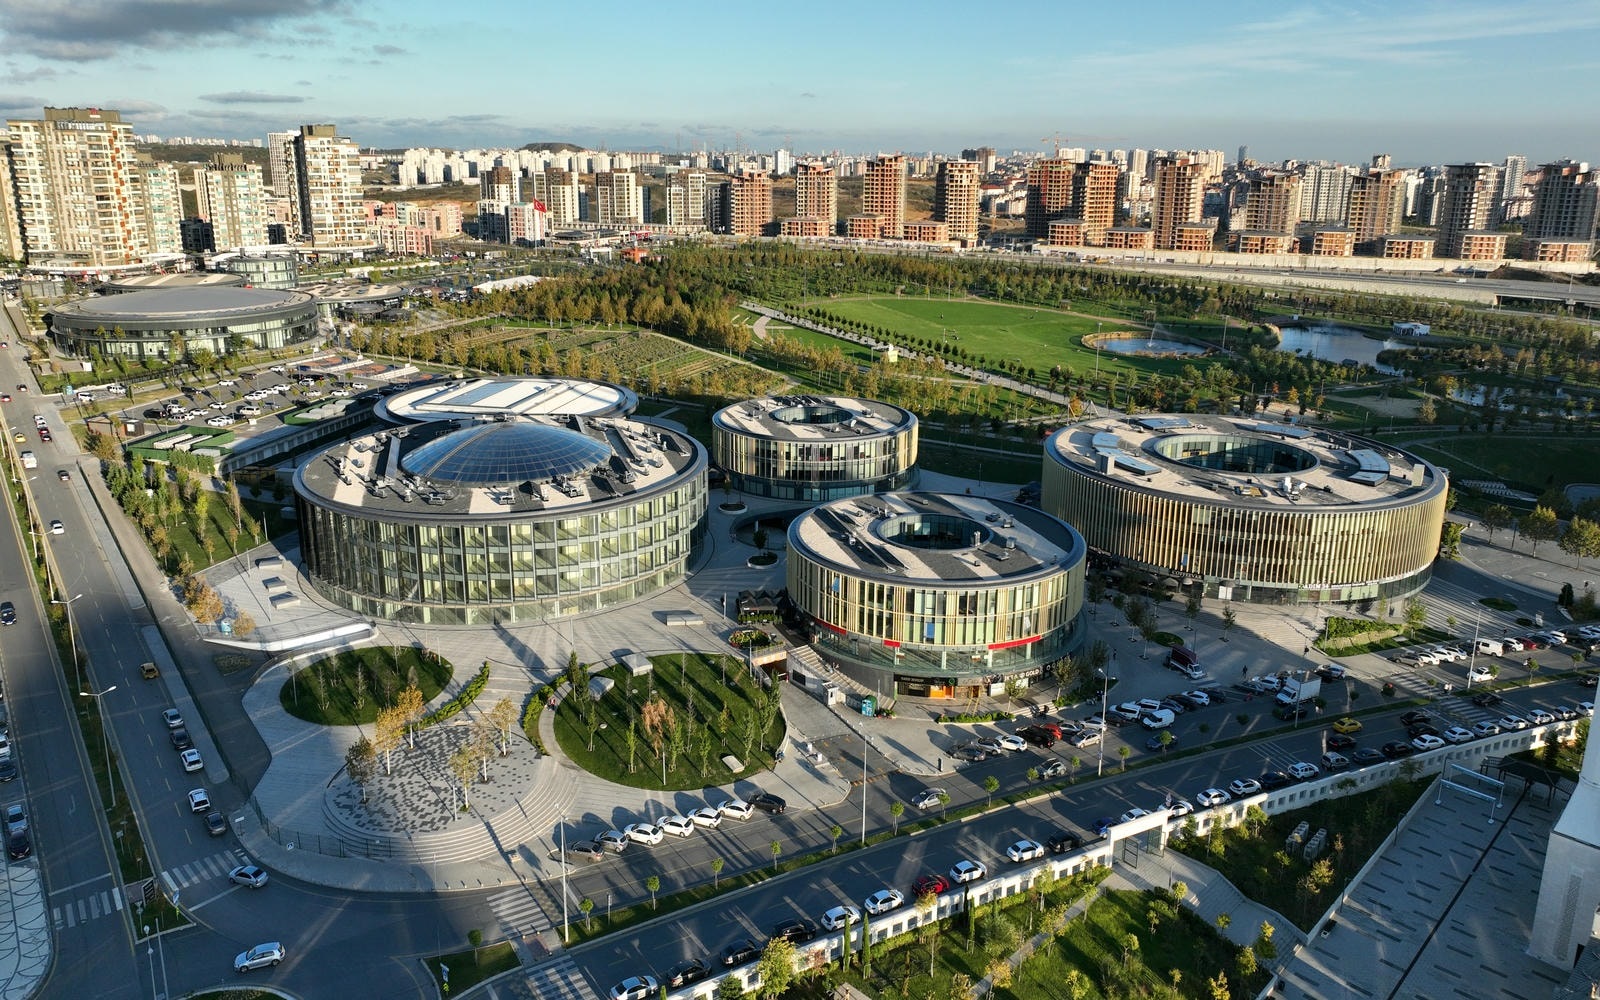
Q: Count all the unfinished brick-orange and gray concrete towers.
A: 11